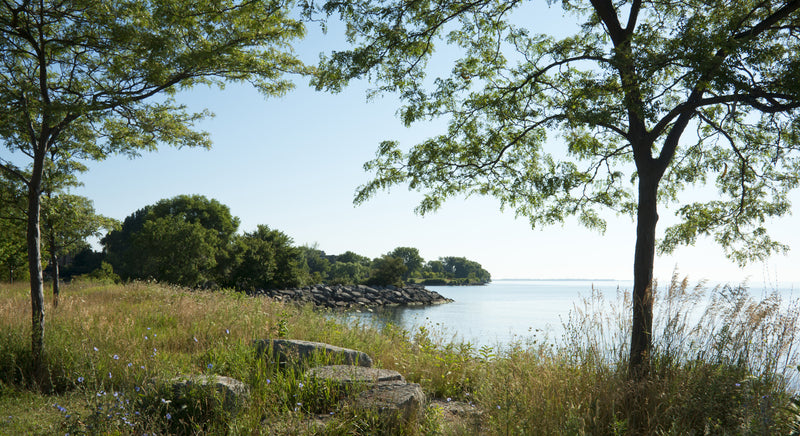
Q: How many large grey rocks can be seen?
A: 4